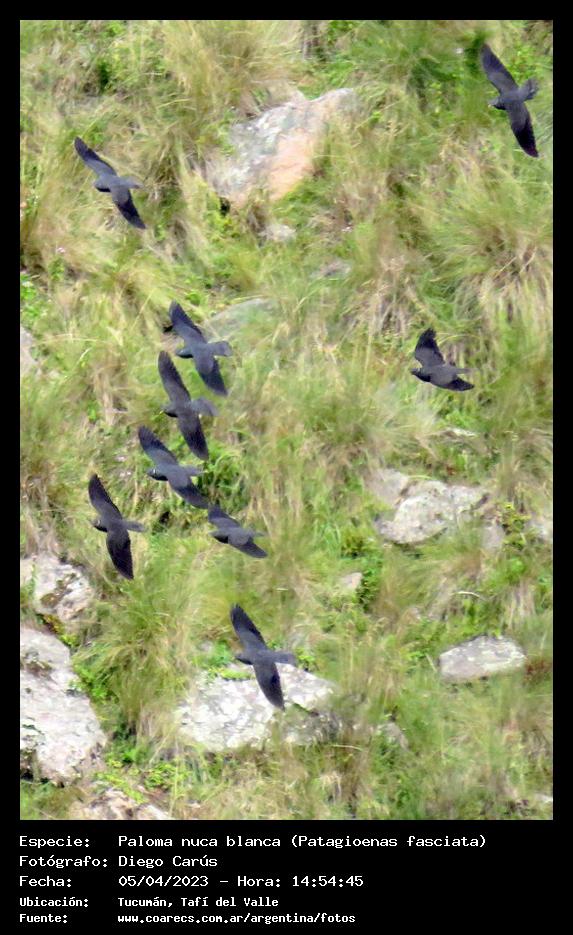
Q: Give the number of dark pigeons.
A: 9